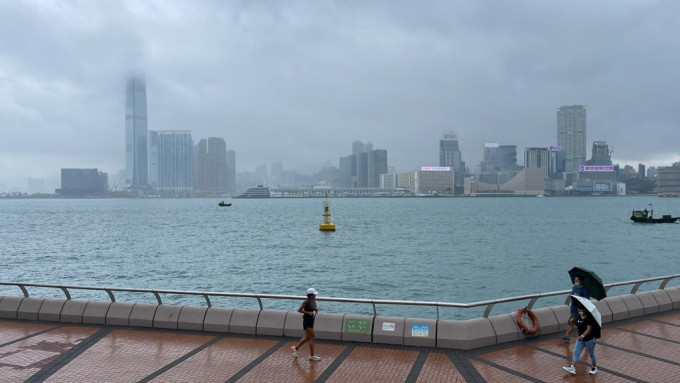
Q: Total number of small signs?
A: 3